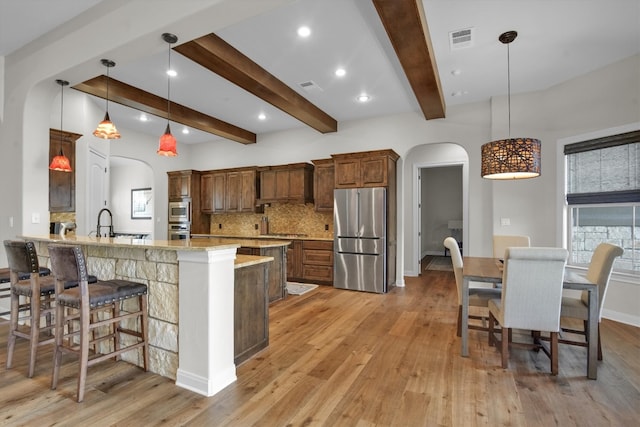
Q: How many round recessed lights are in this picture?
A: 7